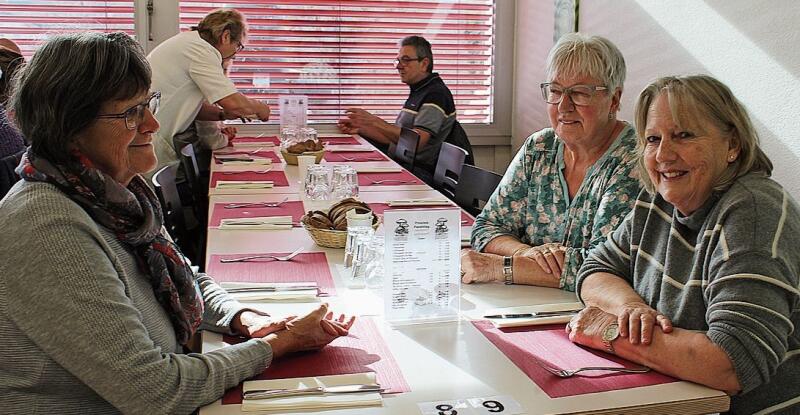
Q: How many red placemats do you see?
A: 11